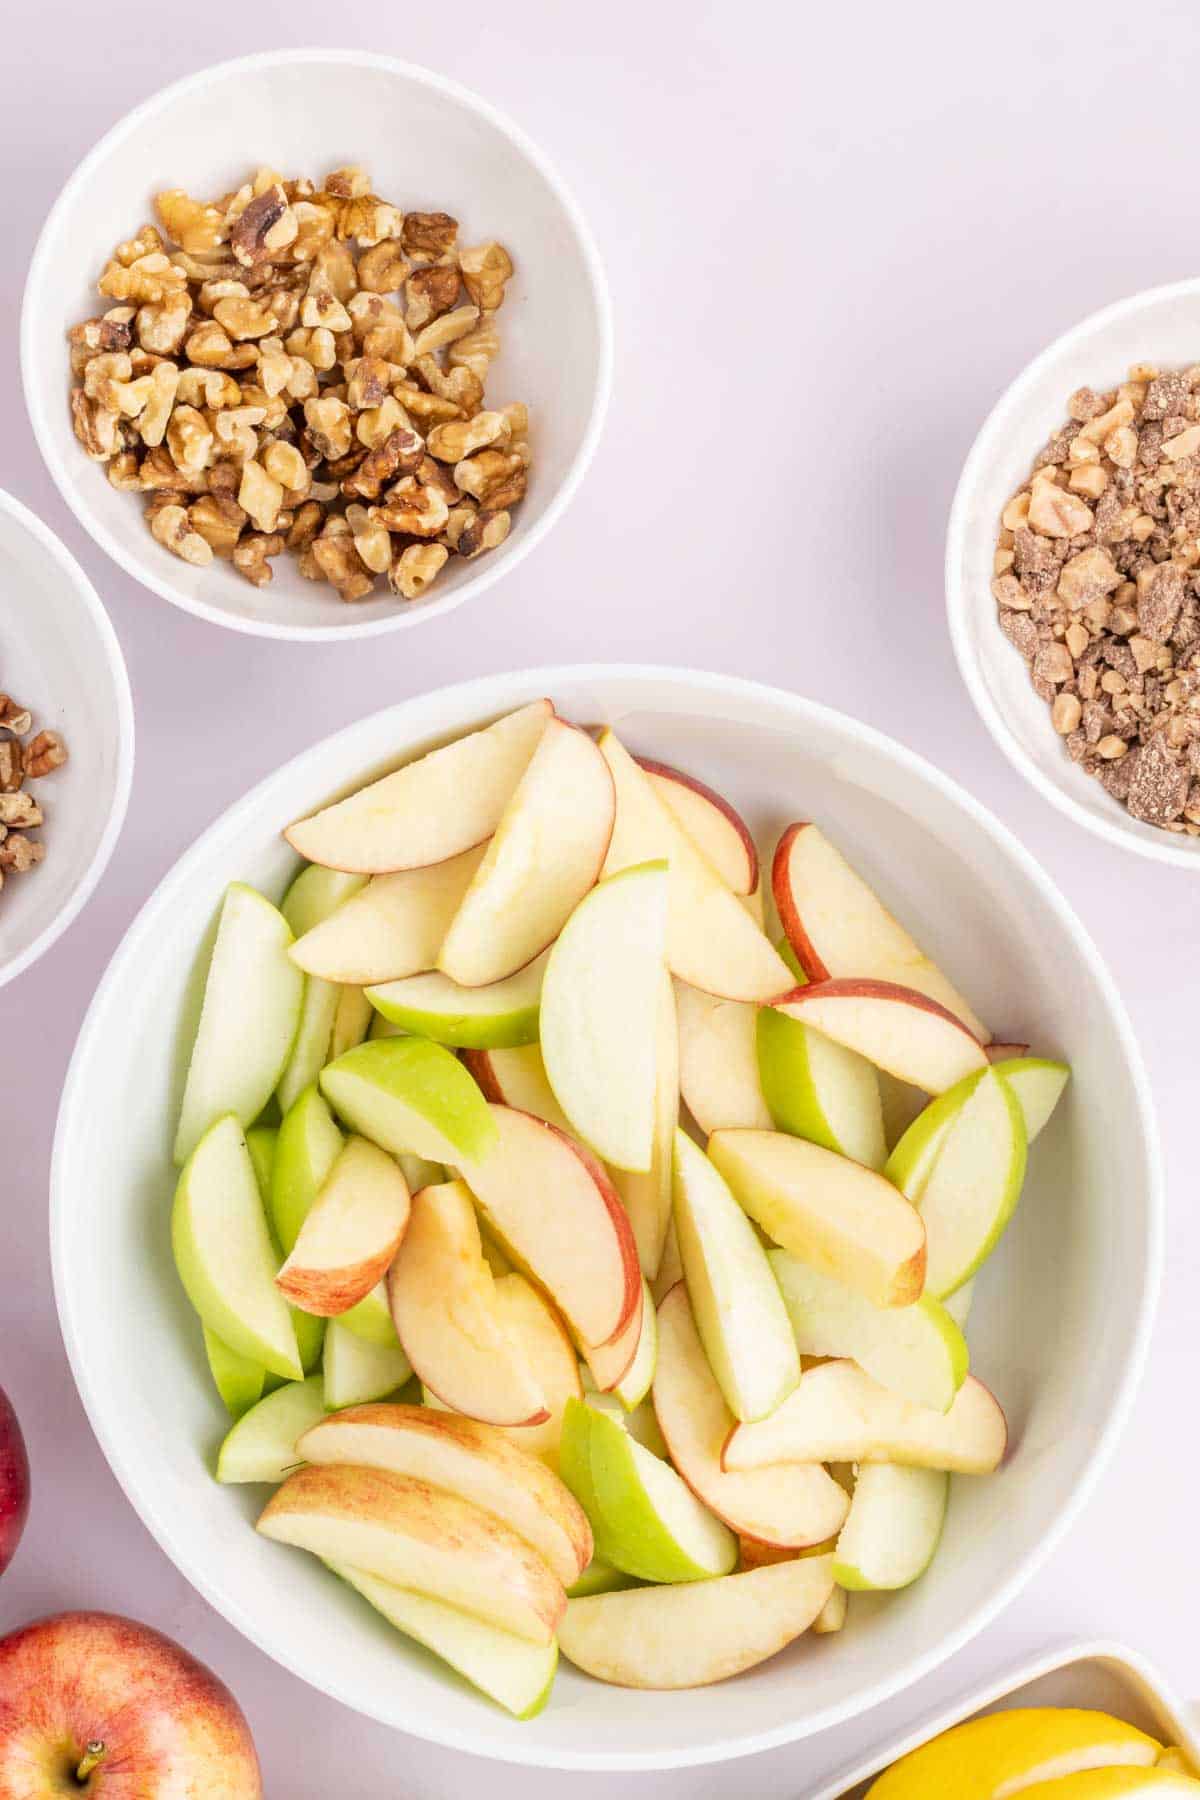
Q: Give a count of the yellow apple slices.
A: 0